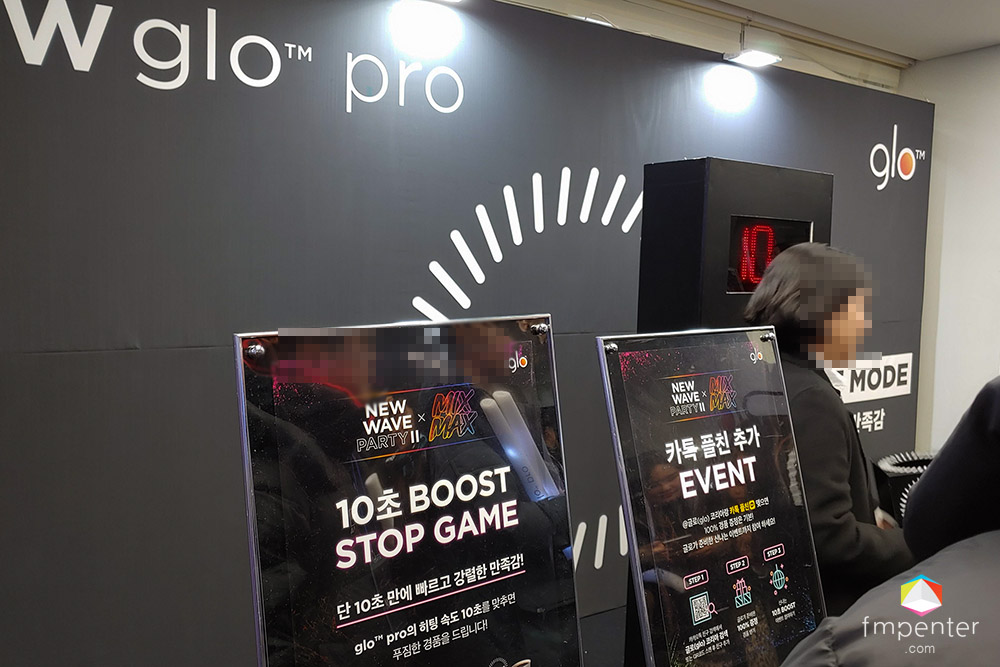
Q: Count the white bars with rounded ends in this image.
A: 13